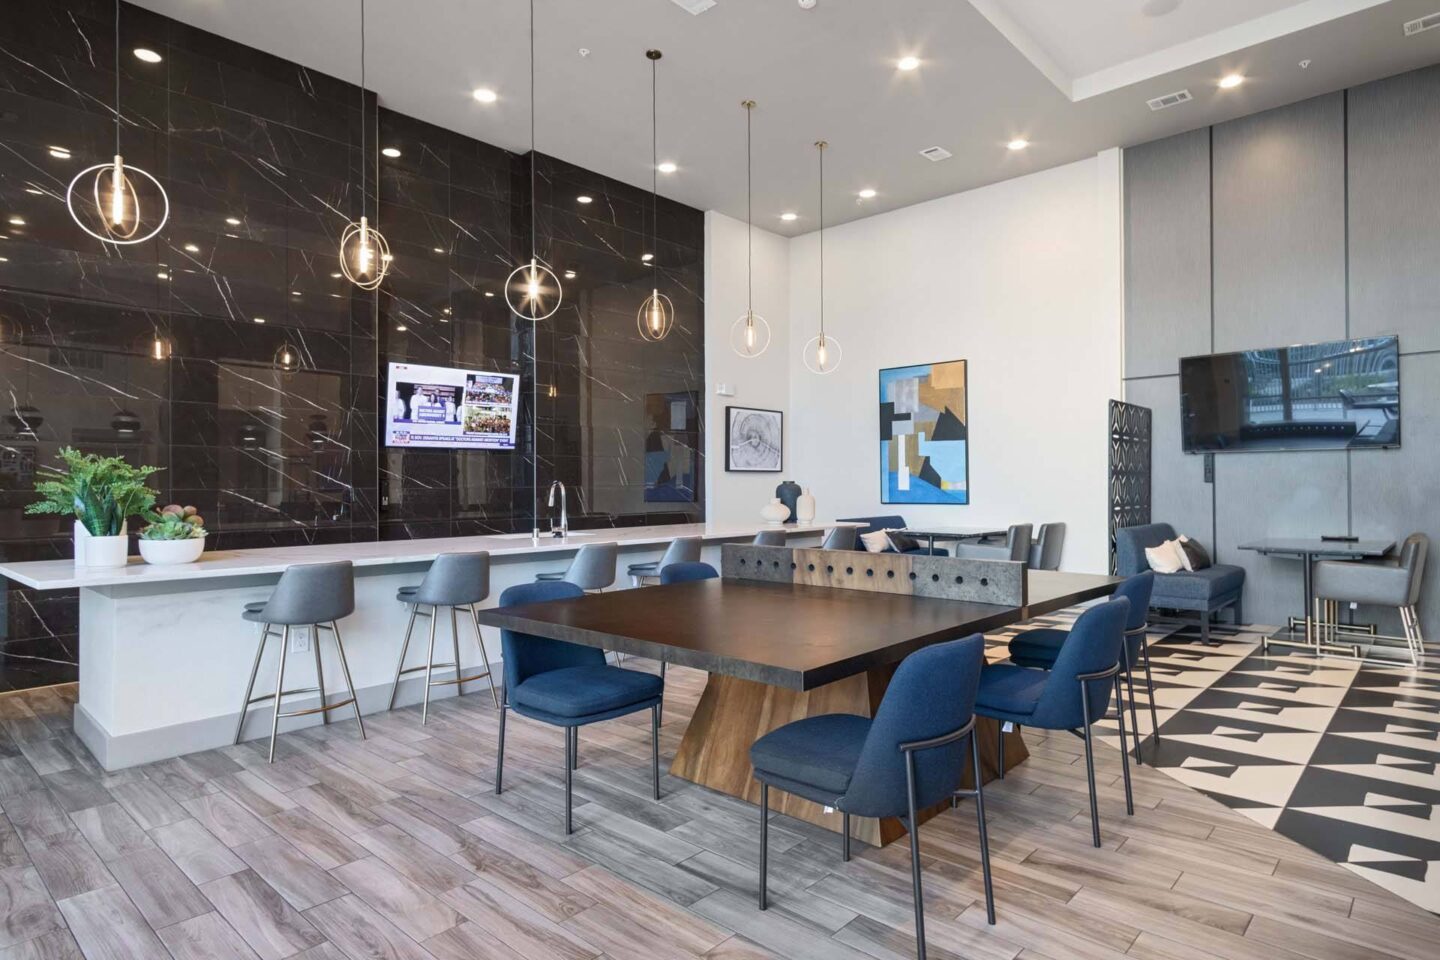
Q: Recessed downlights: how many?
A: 7